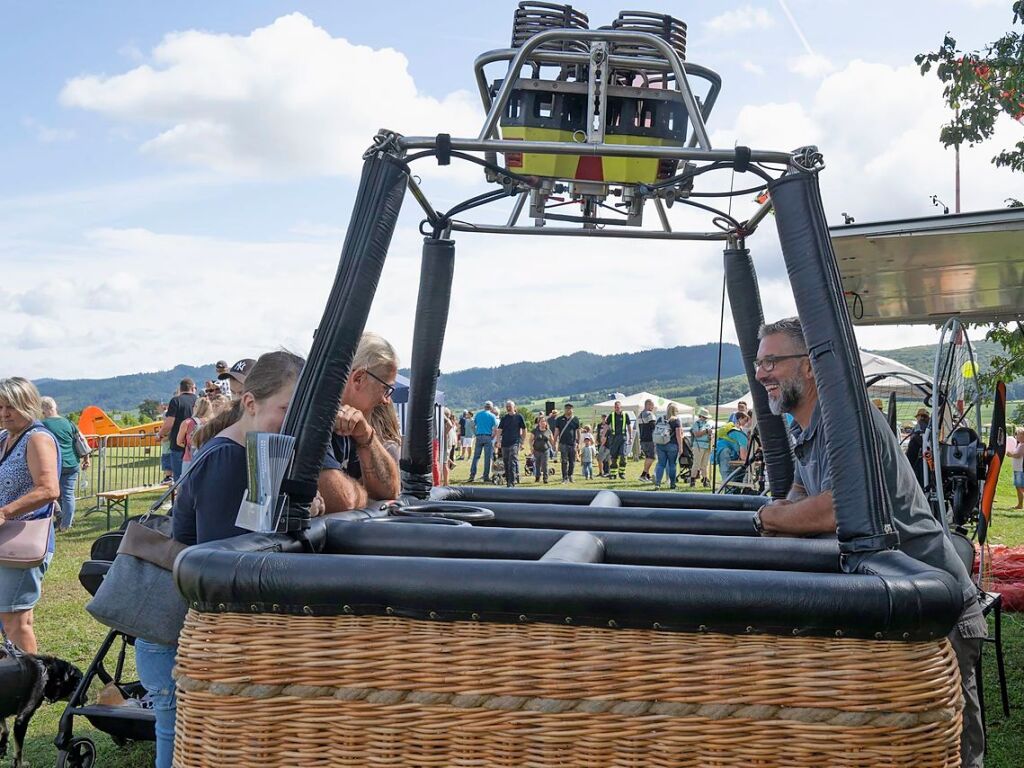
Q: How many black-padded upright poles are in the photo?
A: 4